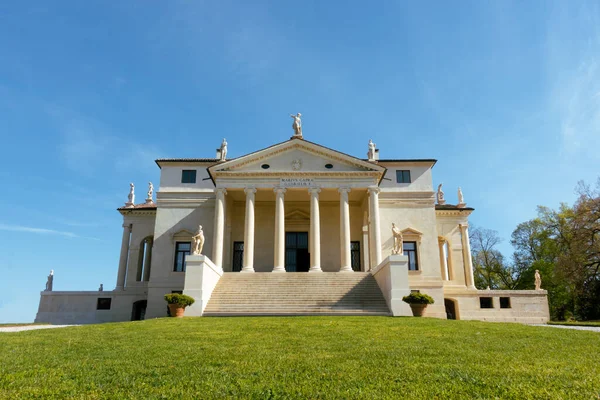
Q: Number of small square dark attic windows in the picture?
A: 2